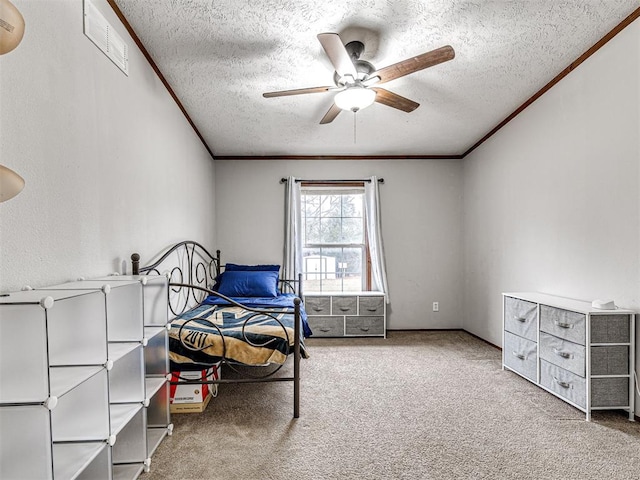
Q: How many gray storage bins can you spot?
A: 10